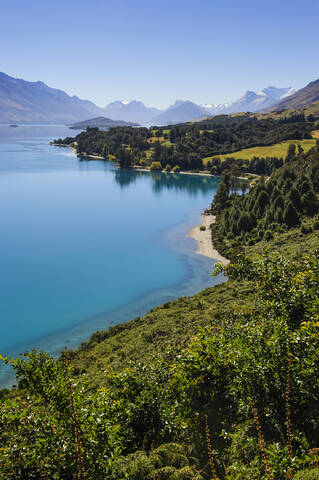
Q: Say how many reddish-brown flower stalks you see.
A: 4